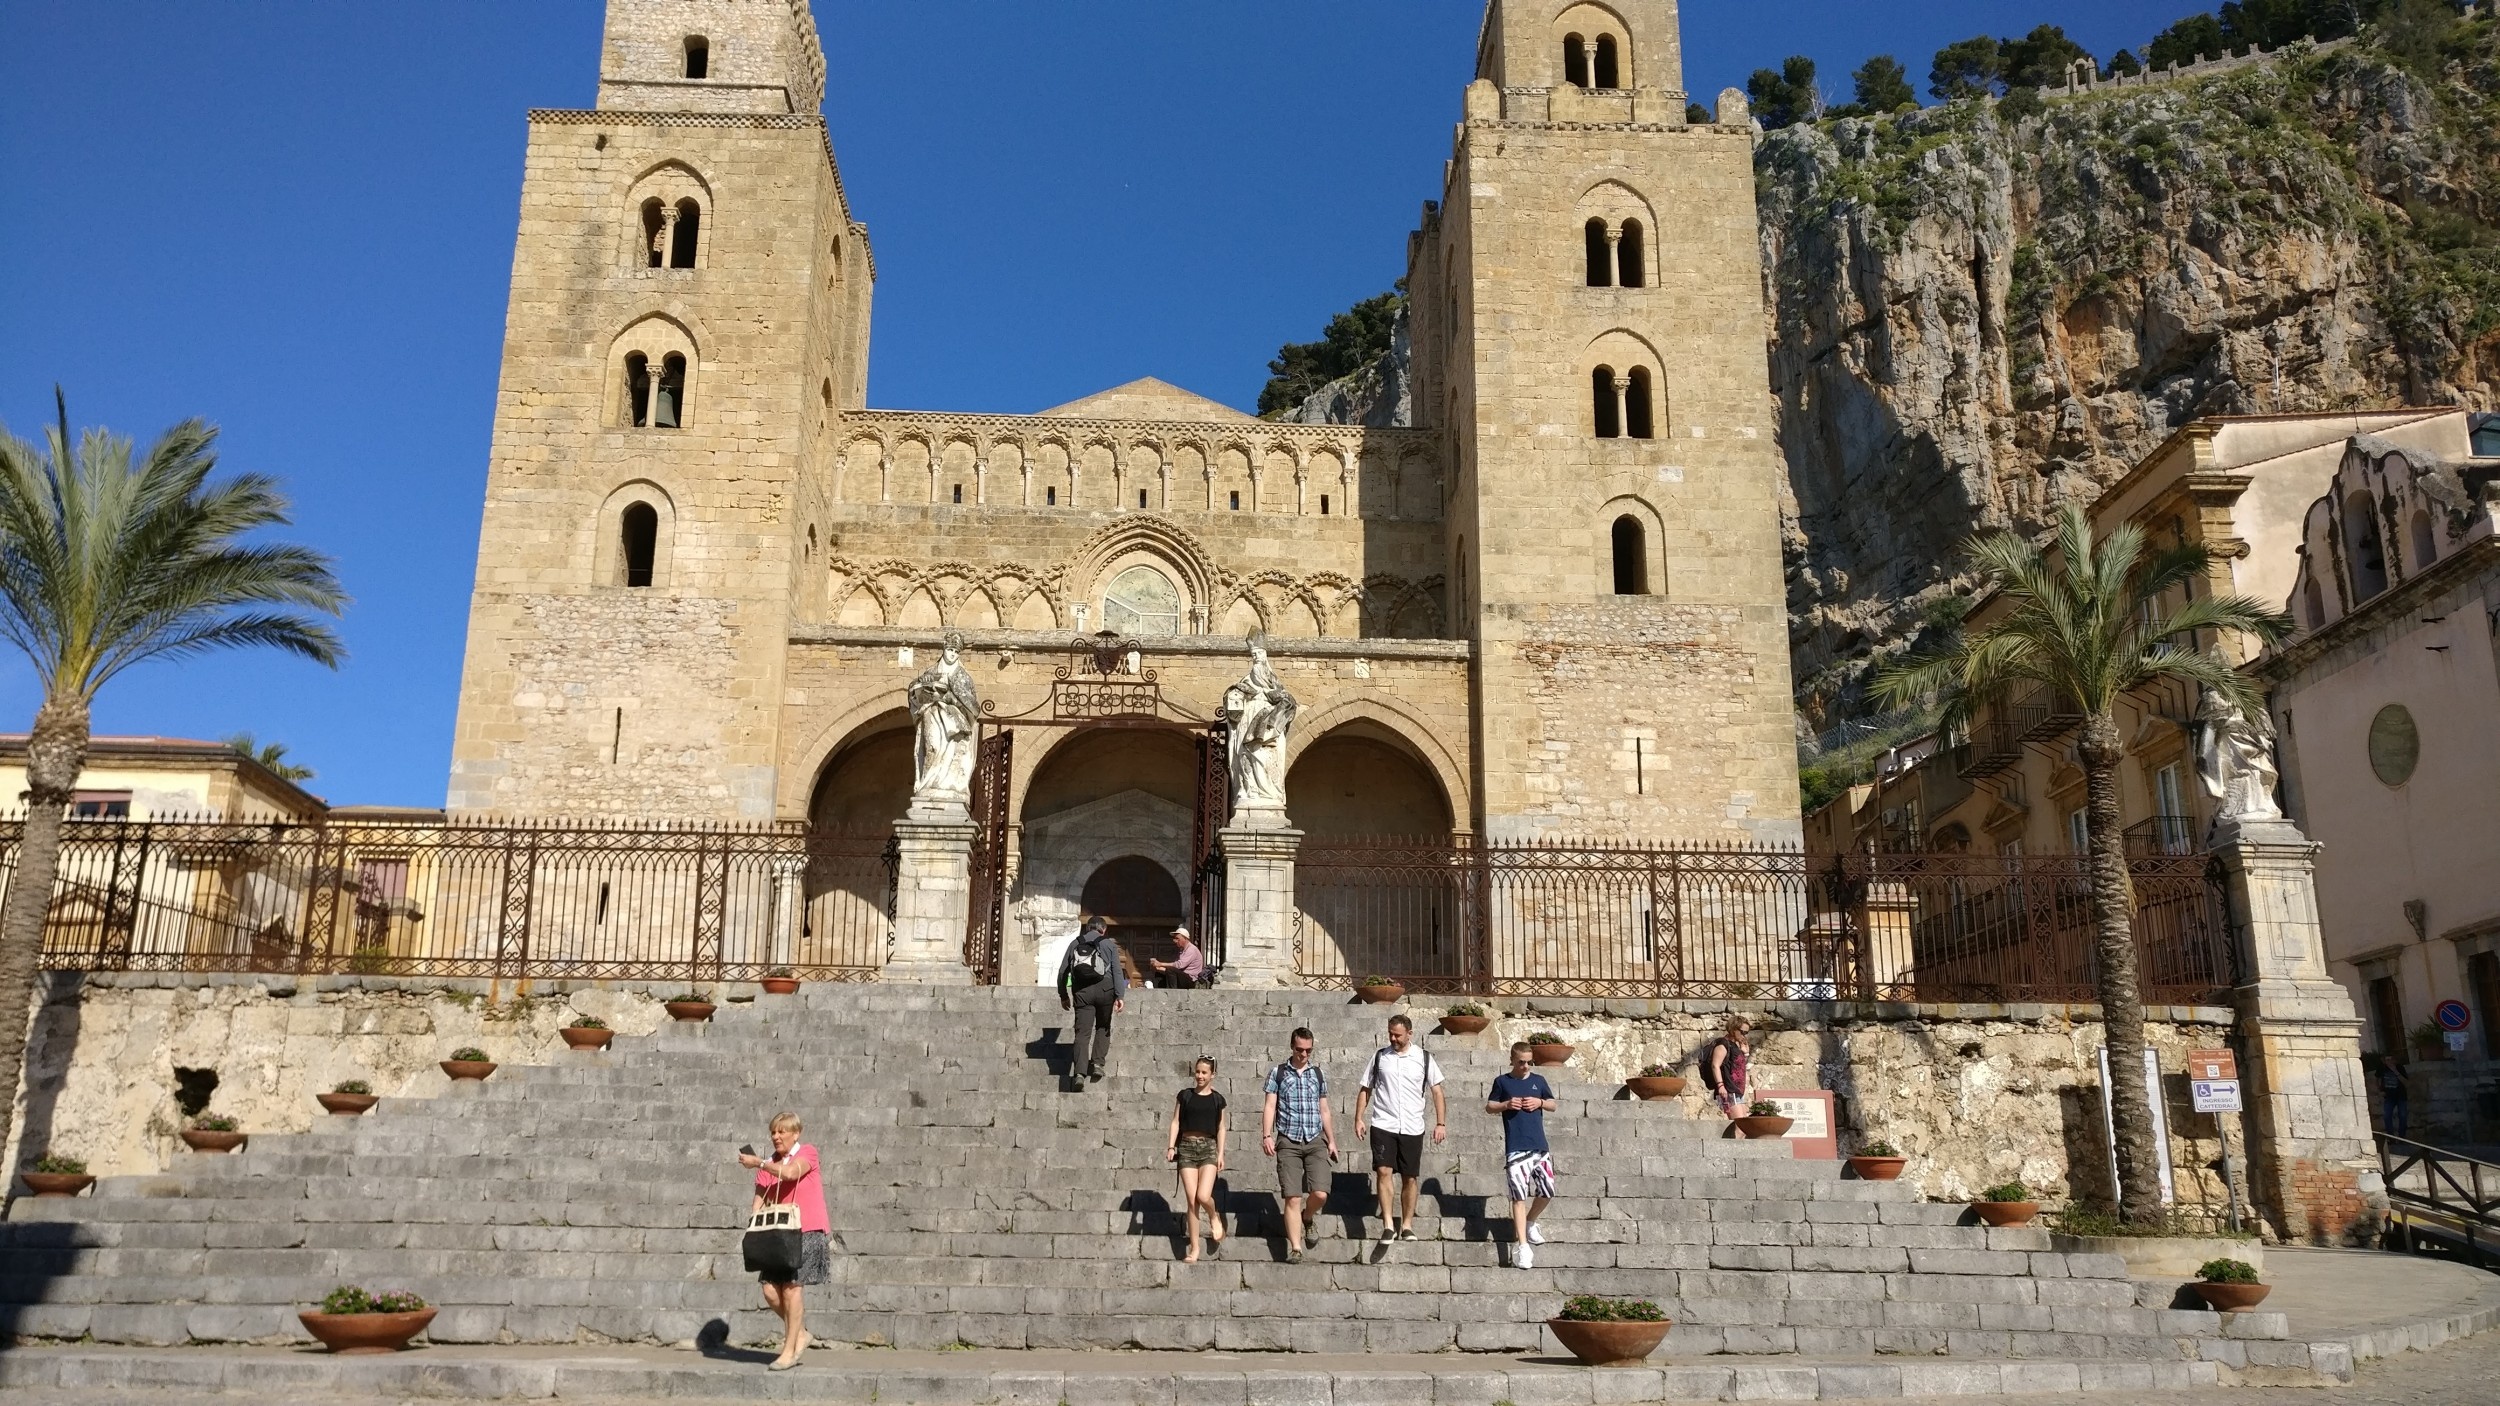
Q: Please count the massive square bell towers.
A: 2